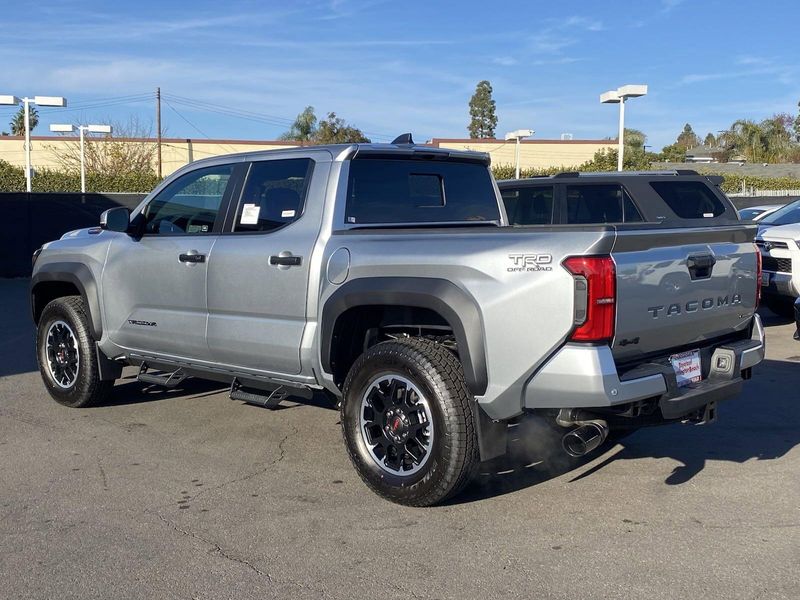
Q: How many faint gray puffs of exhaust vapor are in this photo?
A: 1